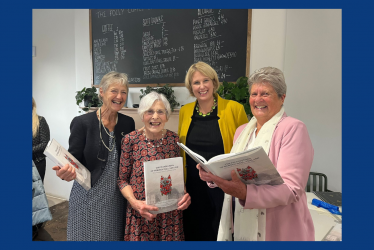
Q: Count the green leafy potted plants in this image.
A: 3